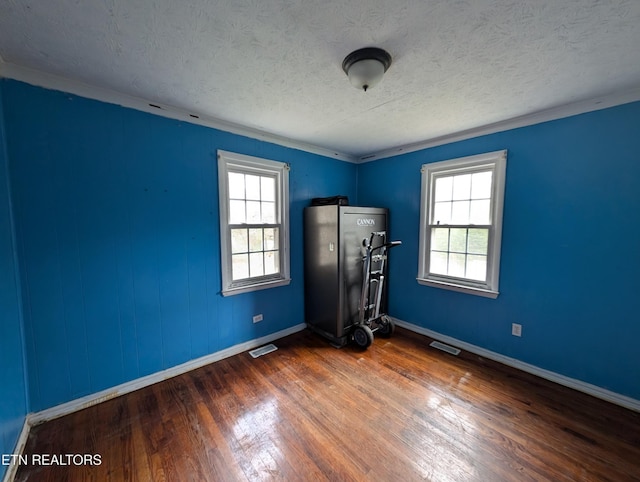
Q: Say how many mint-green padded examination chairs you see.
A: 0